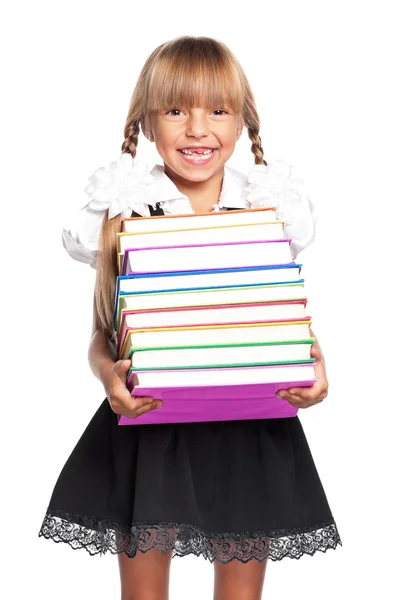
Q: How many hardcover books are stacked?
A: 9